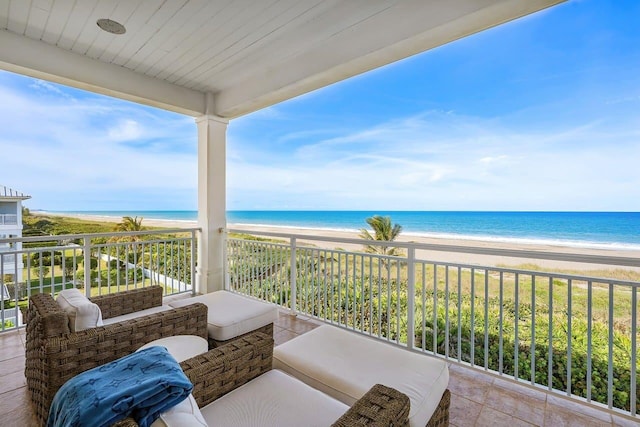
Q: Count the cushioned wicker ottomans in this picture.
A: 2